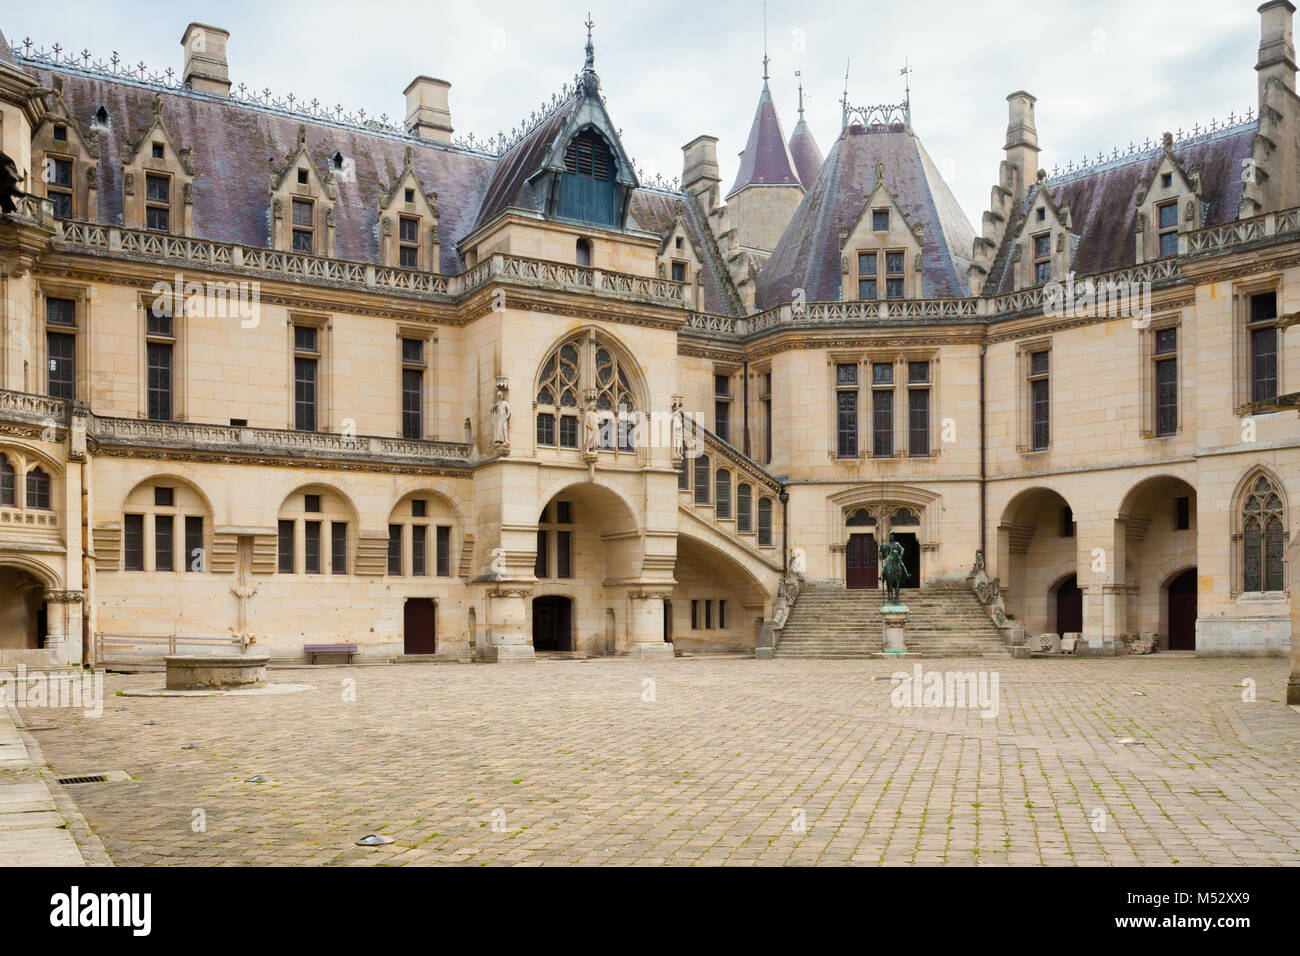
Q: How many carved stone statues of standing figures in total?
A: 3